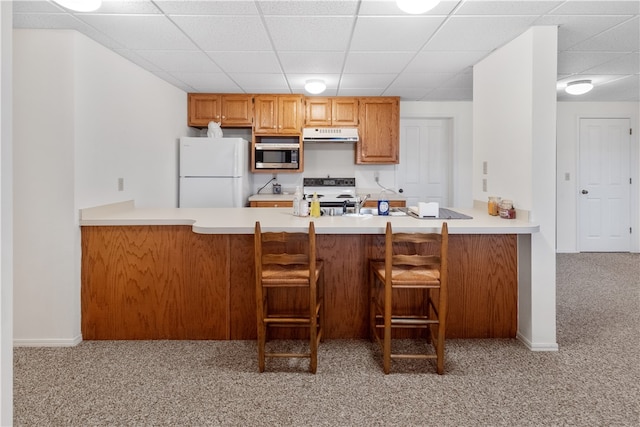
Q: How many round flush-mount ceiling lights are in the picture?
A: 4